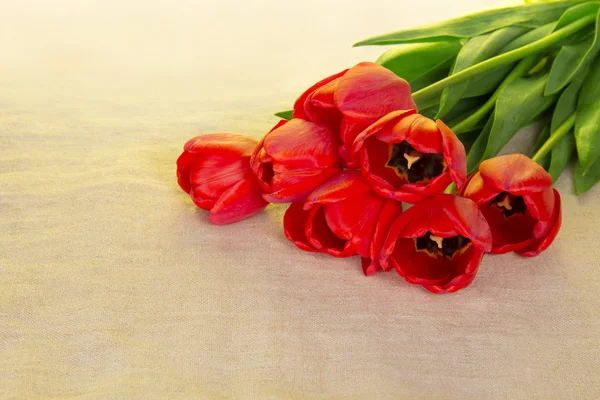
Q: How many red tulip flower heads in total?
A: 7